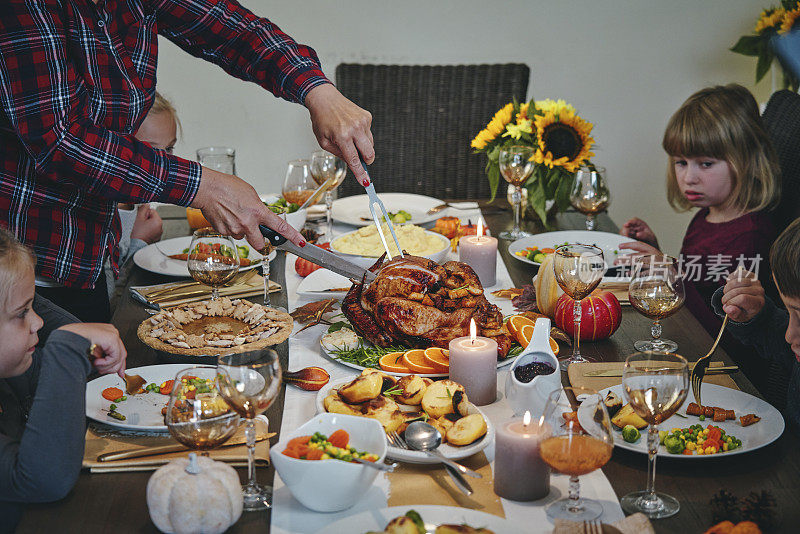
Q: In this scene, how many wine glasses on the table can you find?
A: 12